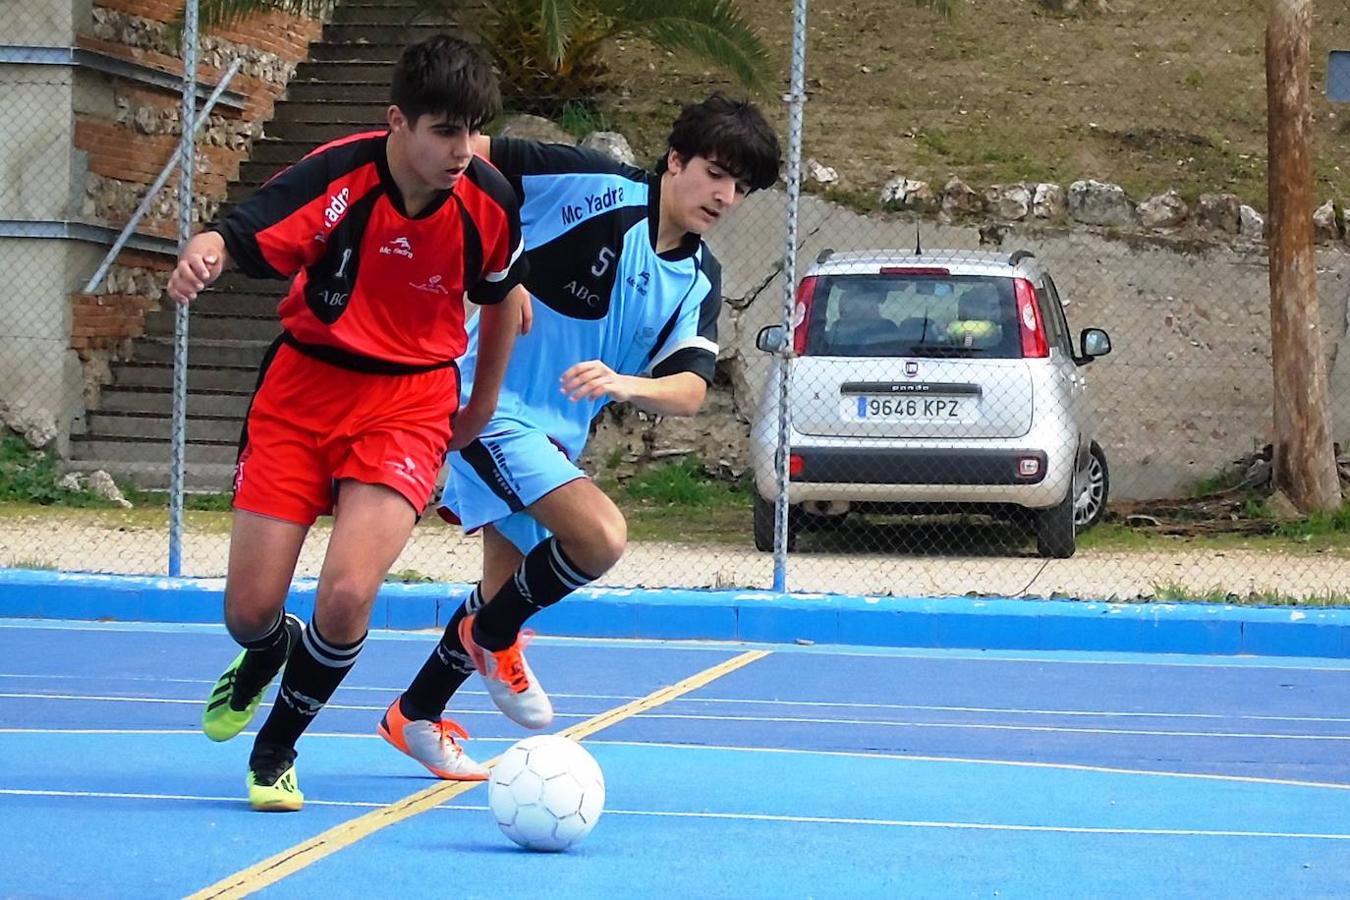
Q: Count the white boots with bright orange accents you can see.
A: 2